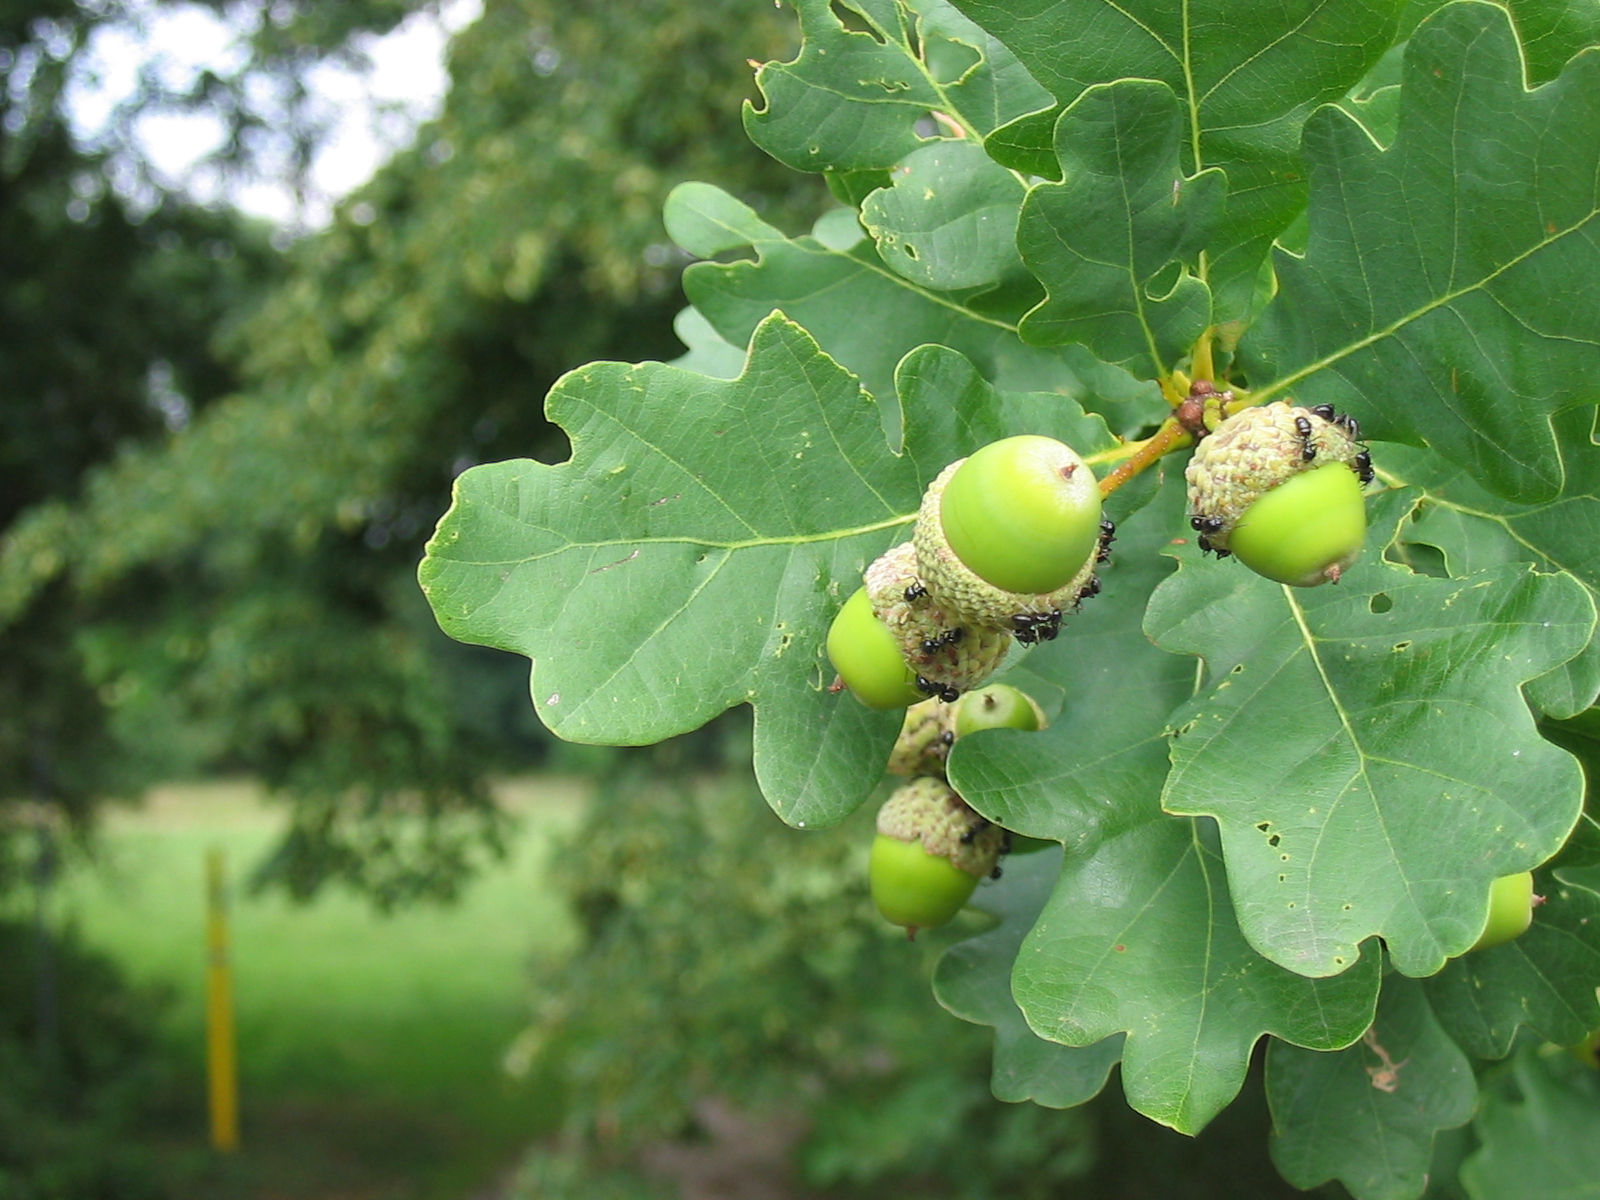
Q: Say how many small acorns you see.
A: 6